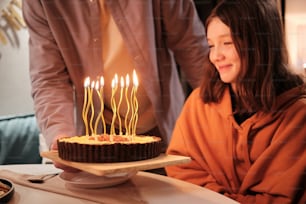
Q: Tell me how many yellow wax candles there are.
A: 12